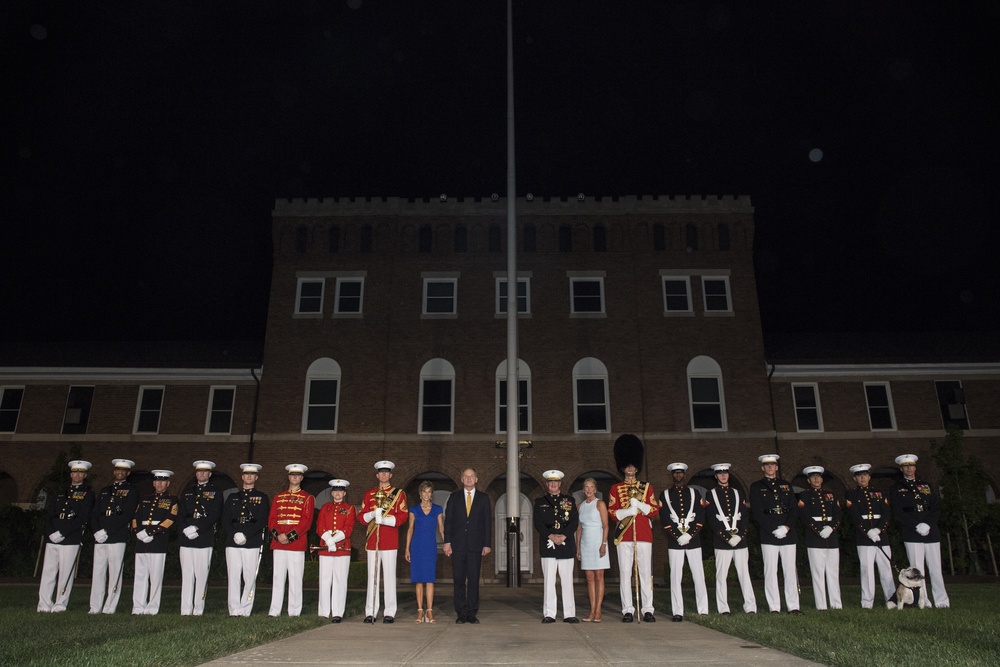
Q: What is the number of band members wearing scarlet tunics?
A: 4